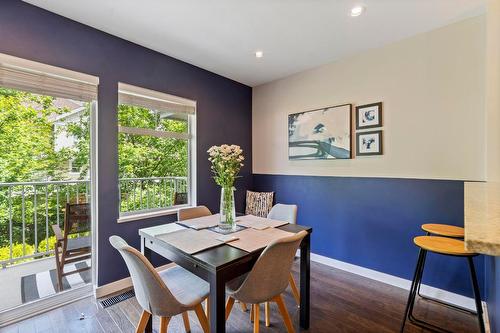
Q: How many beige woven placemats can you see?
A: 4